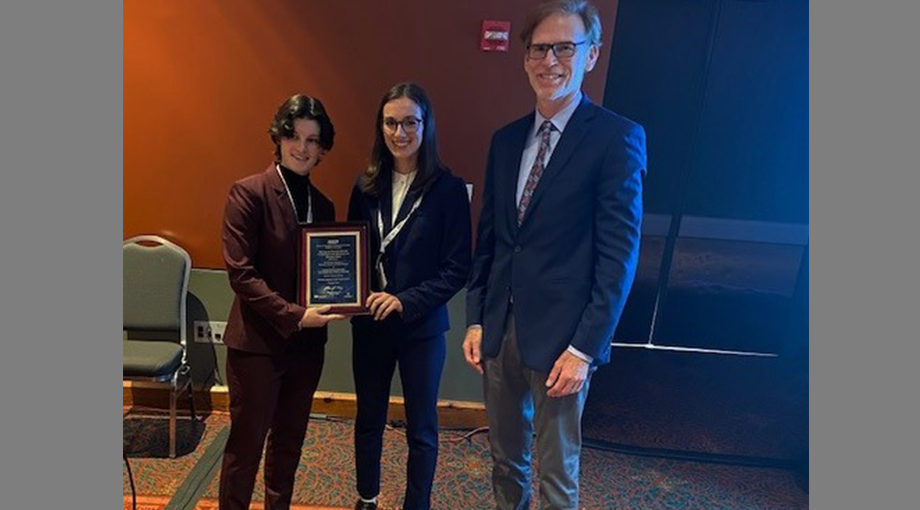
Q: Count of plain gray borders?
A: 2